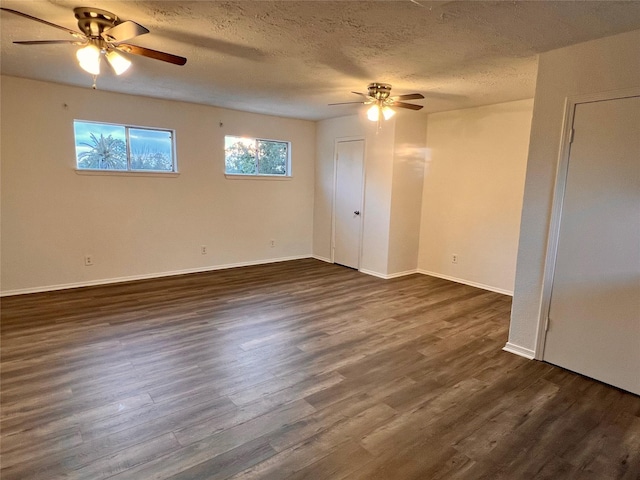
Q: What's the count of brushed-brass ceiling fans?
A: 2